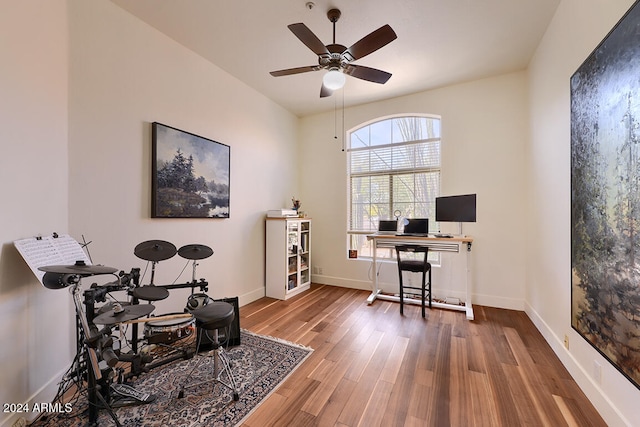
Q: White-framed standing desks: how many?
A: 1